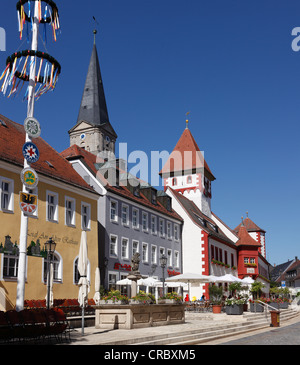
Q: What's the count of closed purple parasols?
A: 0